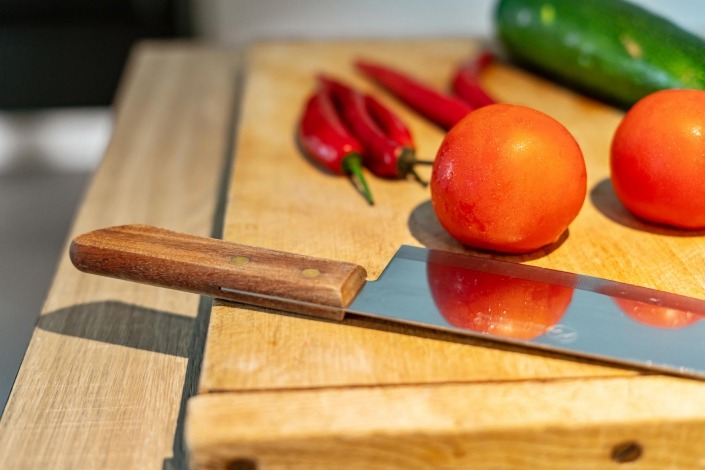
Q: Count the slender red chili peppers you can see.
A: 5